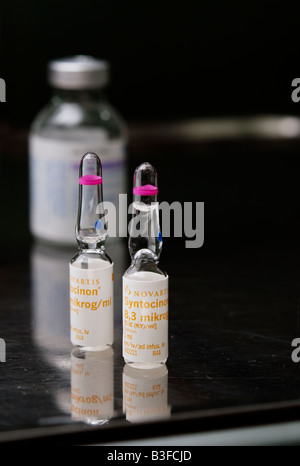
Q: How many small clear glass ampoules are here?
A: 2